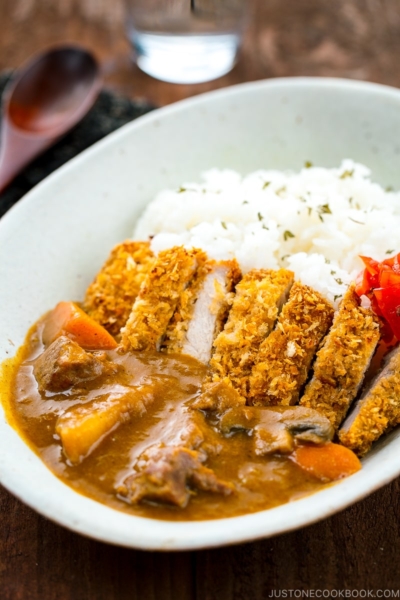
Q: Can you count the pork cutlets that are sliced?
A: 7